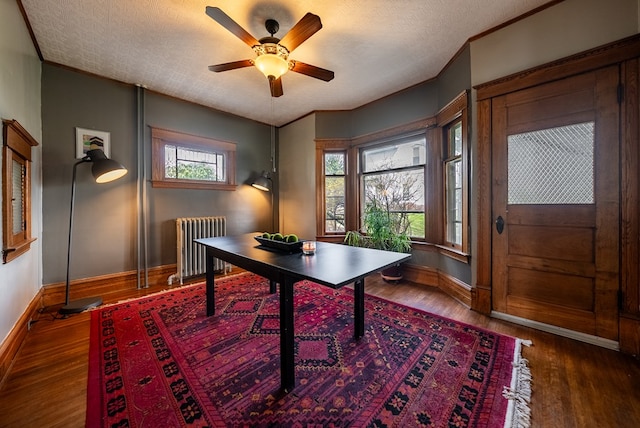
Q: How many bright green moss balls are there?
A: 5